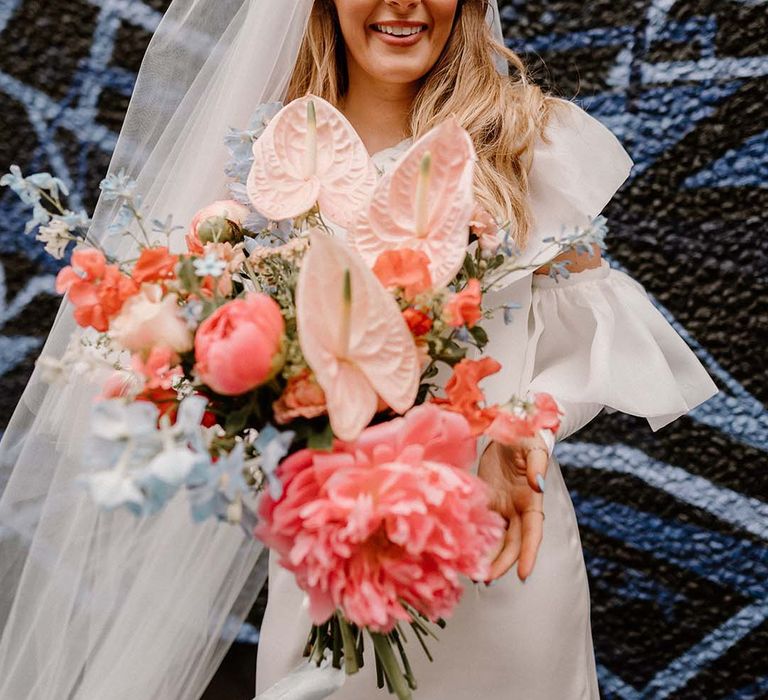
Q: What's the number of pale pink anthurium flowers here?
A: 3